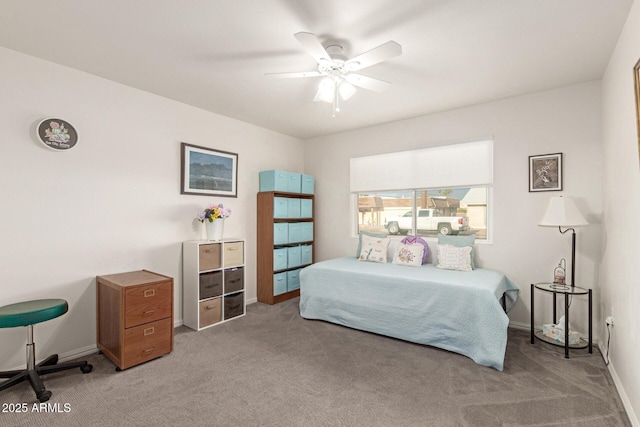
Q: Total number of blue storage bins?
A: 14